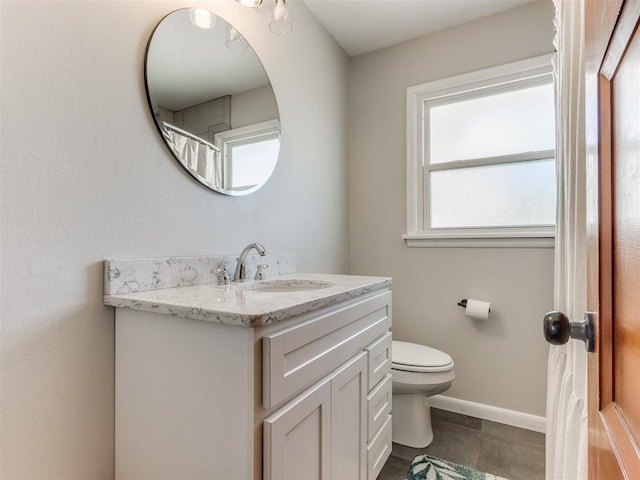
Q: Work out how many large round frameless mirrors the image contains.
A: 1